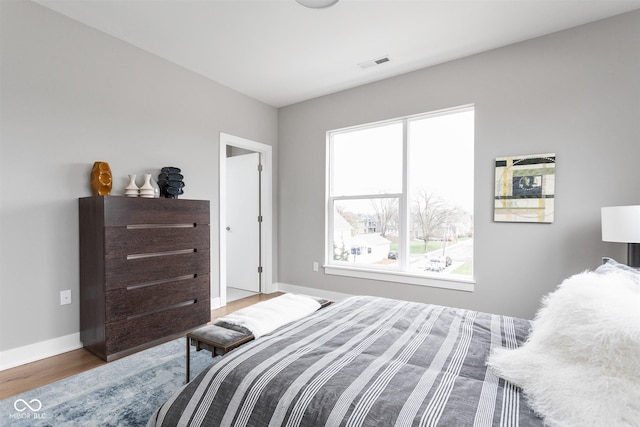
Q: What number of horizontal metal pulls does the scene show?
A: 4